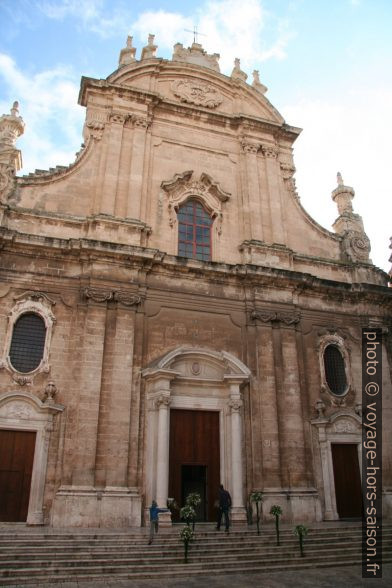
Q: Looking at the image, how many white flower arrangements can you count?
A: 6